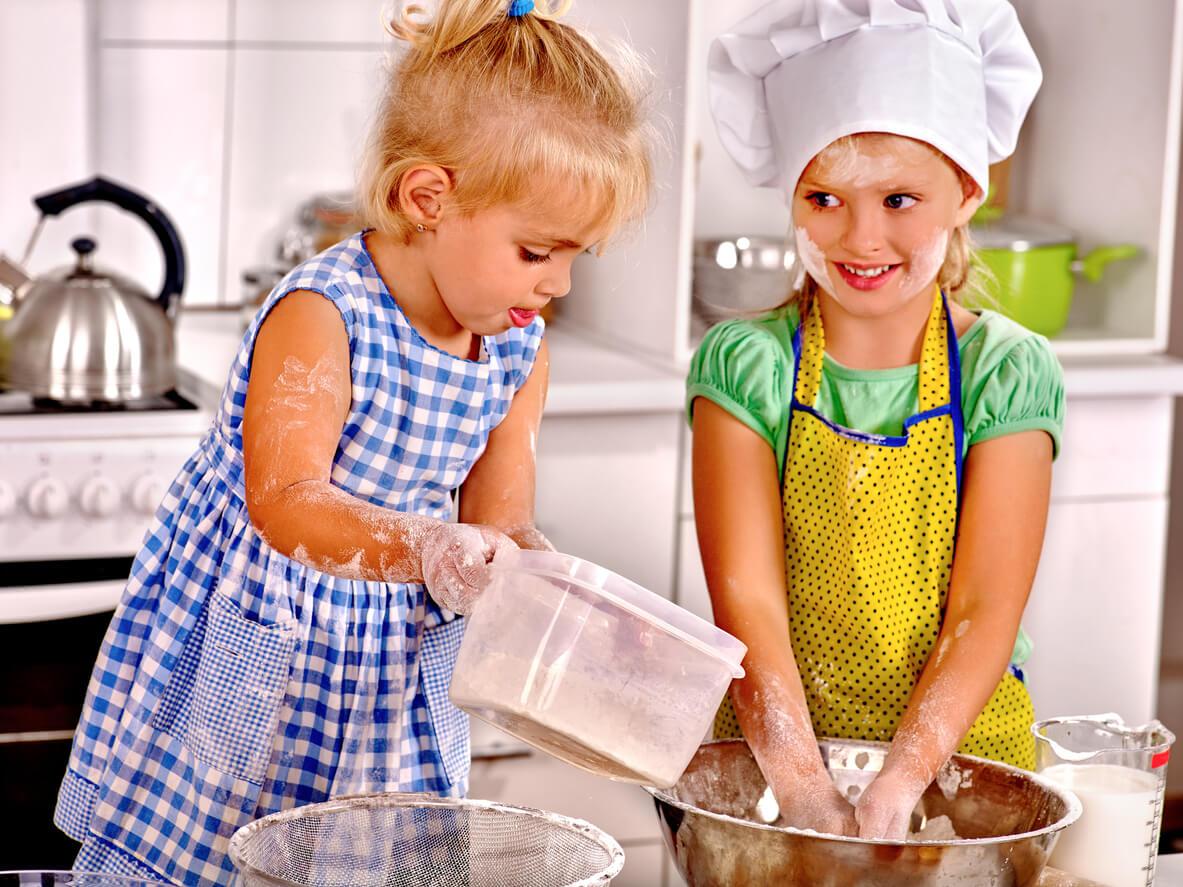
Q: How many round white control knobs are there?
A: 4